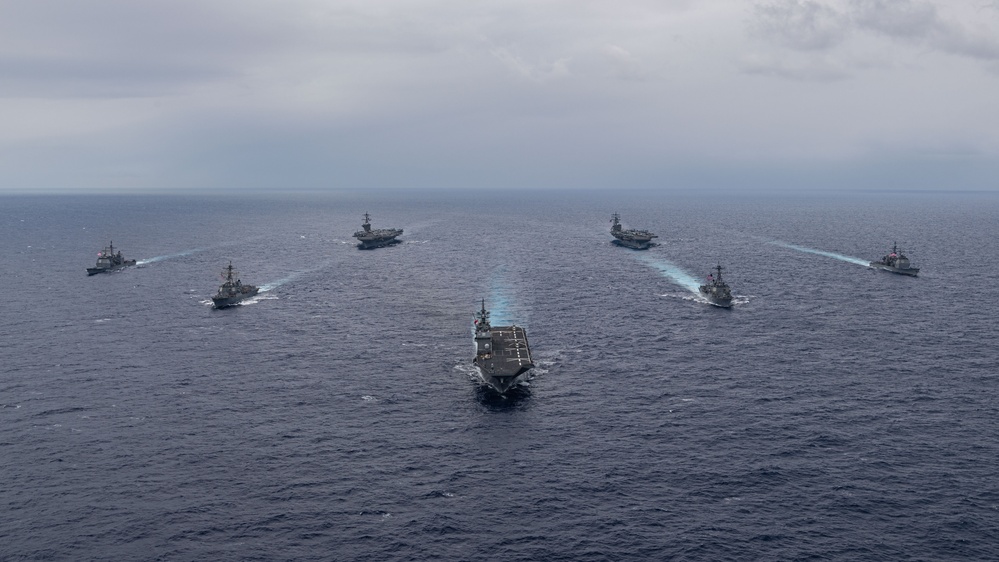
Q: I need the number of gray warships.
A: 7